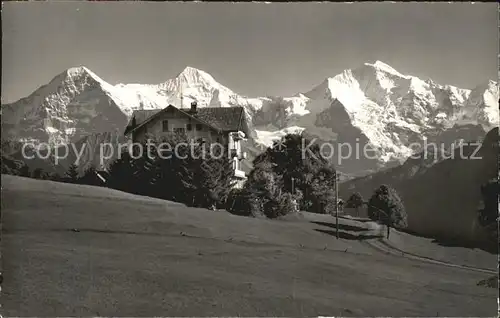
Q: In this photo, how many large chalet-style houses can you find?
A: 1